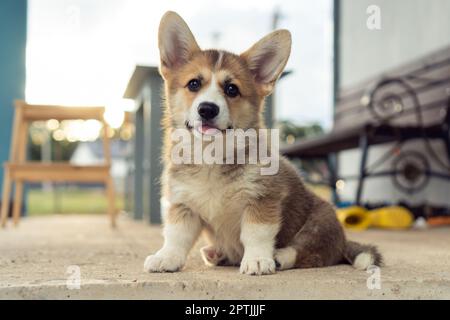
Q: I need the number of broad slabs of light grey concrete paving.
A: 1